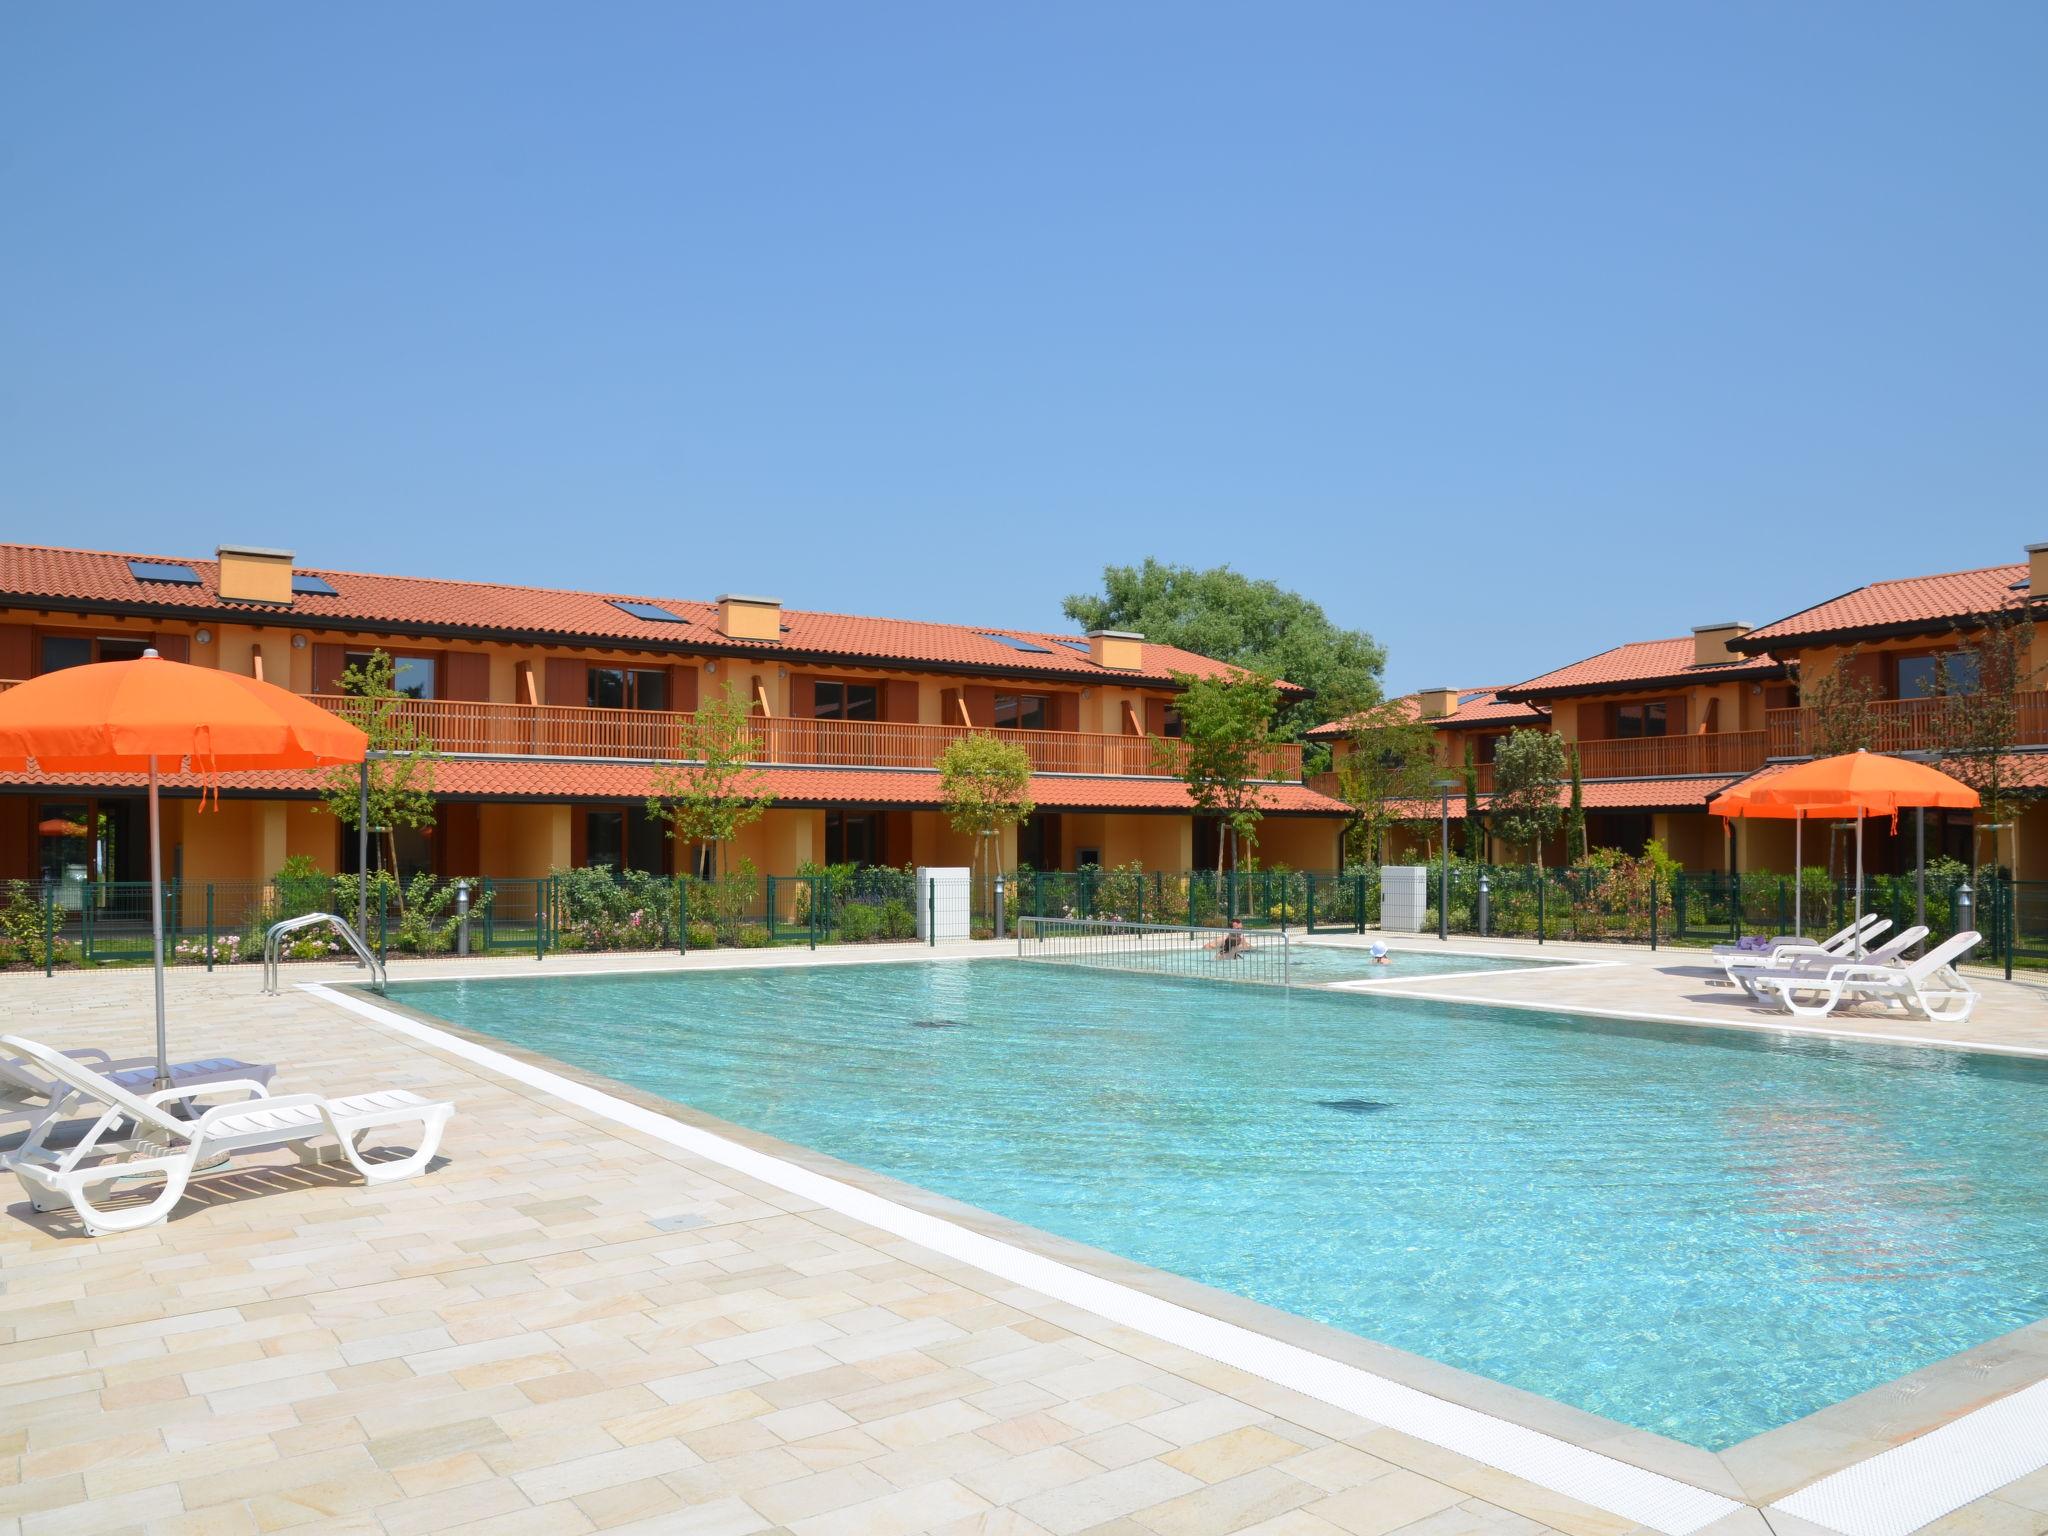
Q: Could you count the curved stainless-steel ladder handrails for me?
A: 2